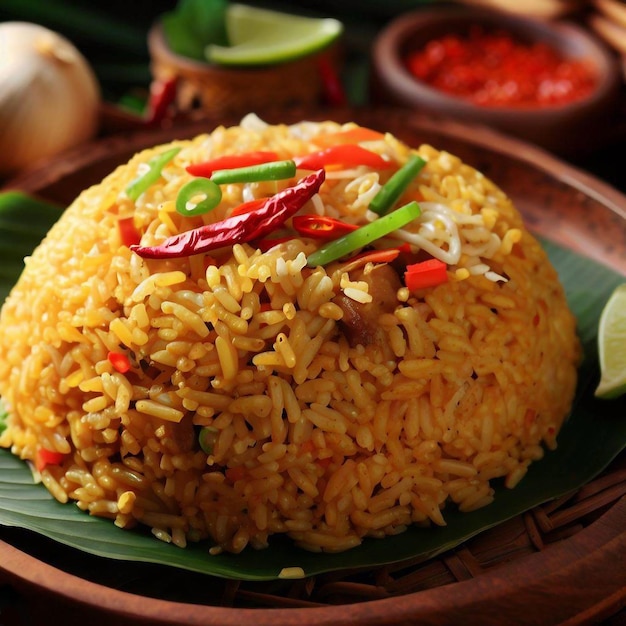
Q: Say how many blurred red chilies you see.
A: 2